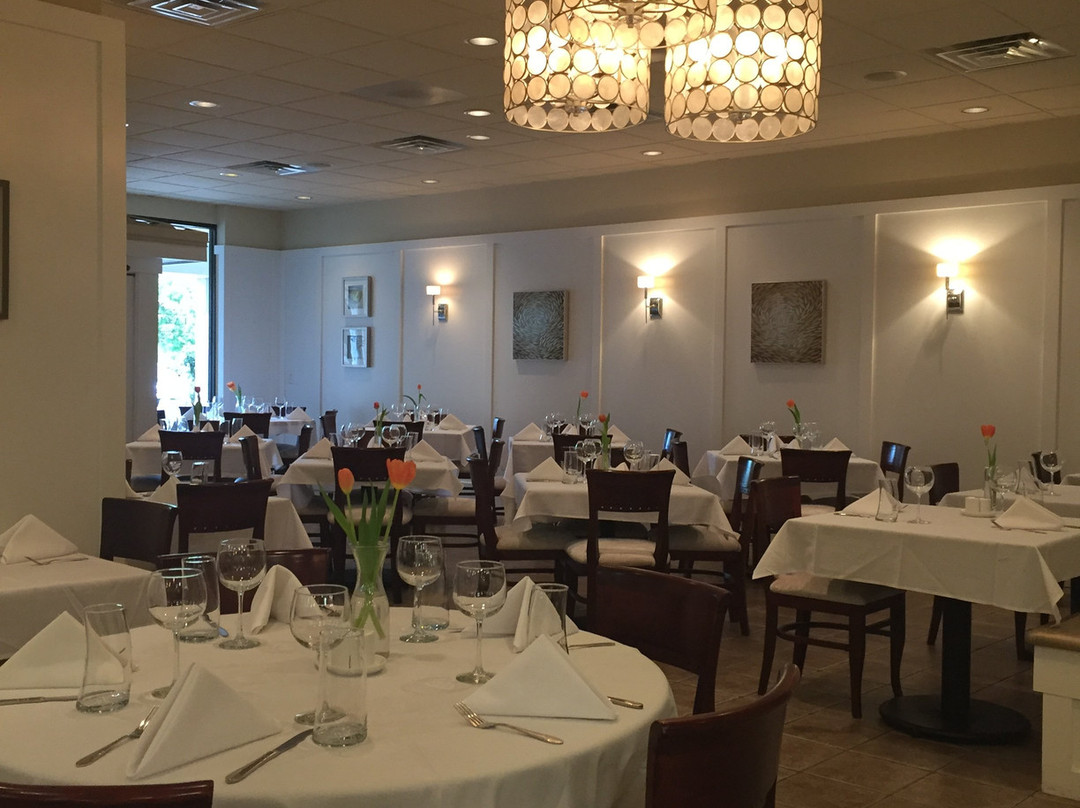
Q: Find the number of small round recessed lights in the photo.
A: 9